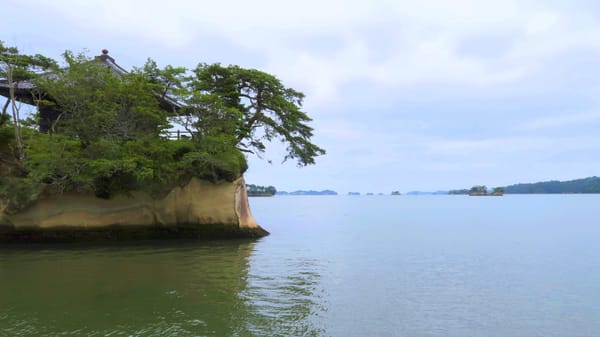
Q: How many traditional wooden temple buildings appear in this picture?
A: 1